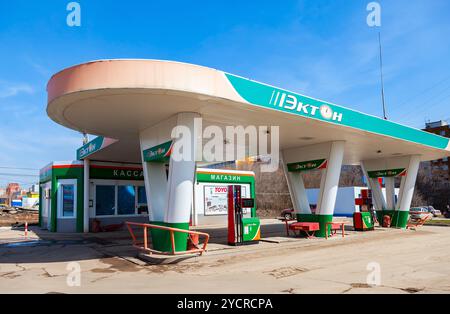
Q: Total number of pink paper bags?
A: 0